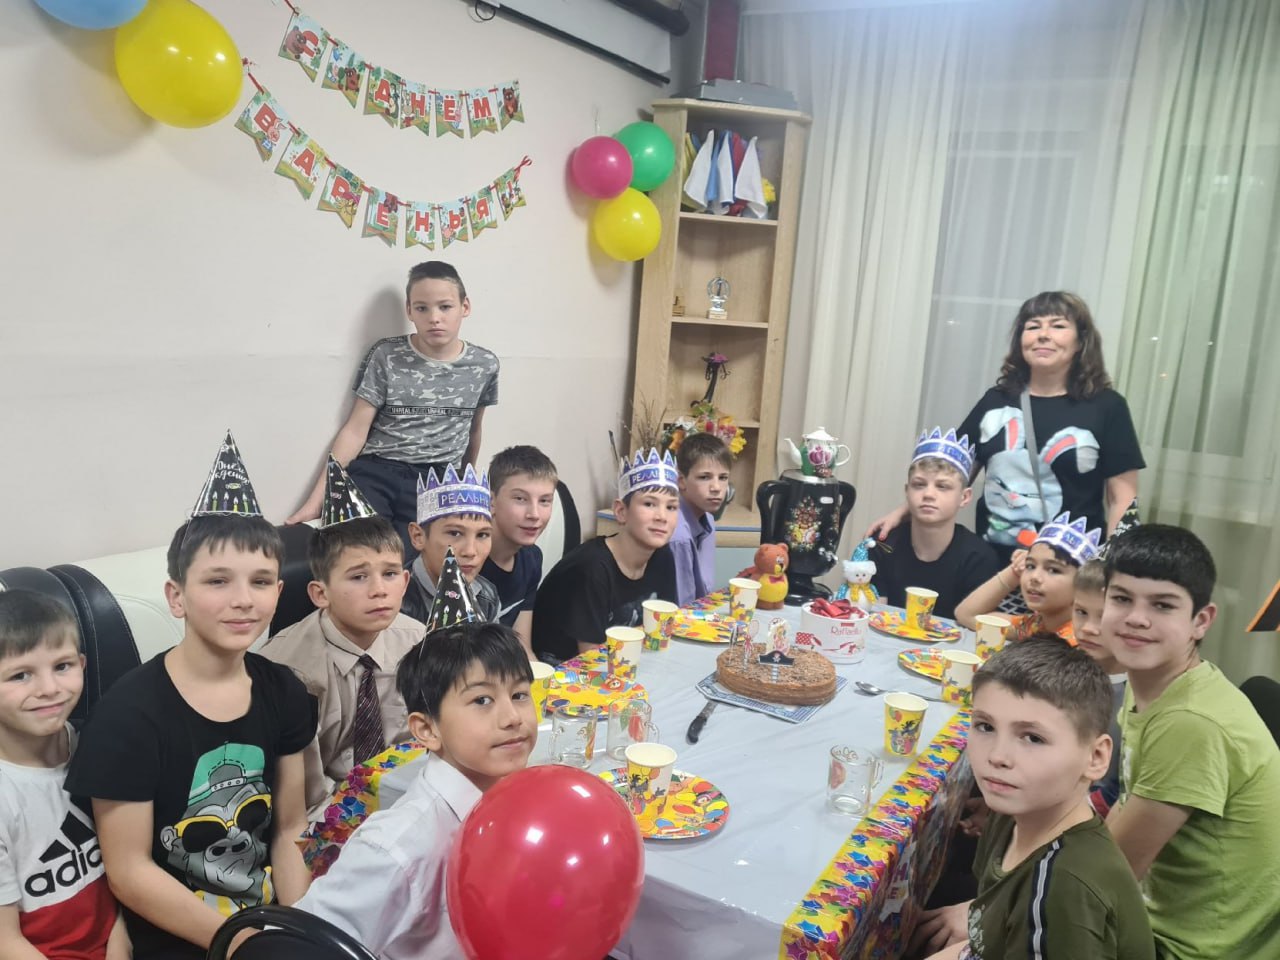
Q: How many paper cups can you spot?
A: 9